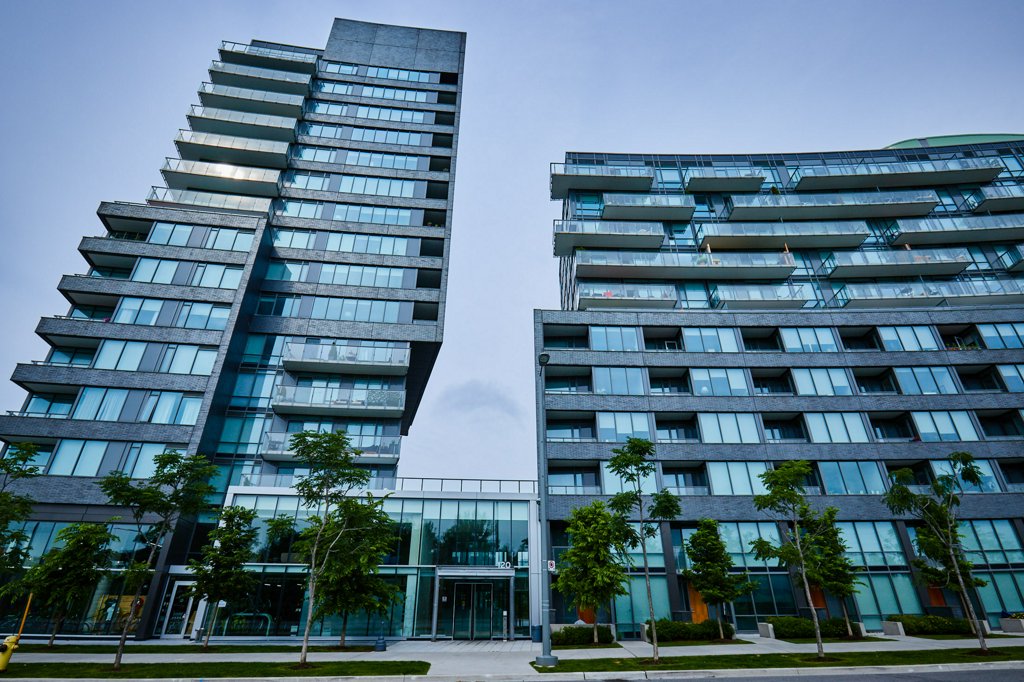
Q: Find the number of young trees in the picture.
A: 13